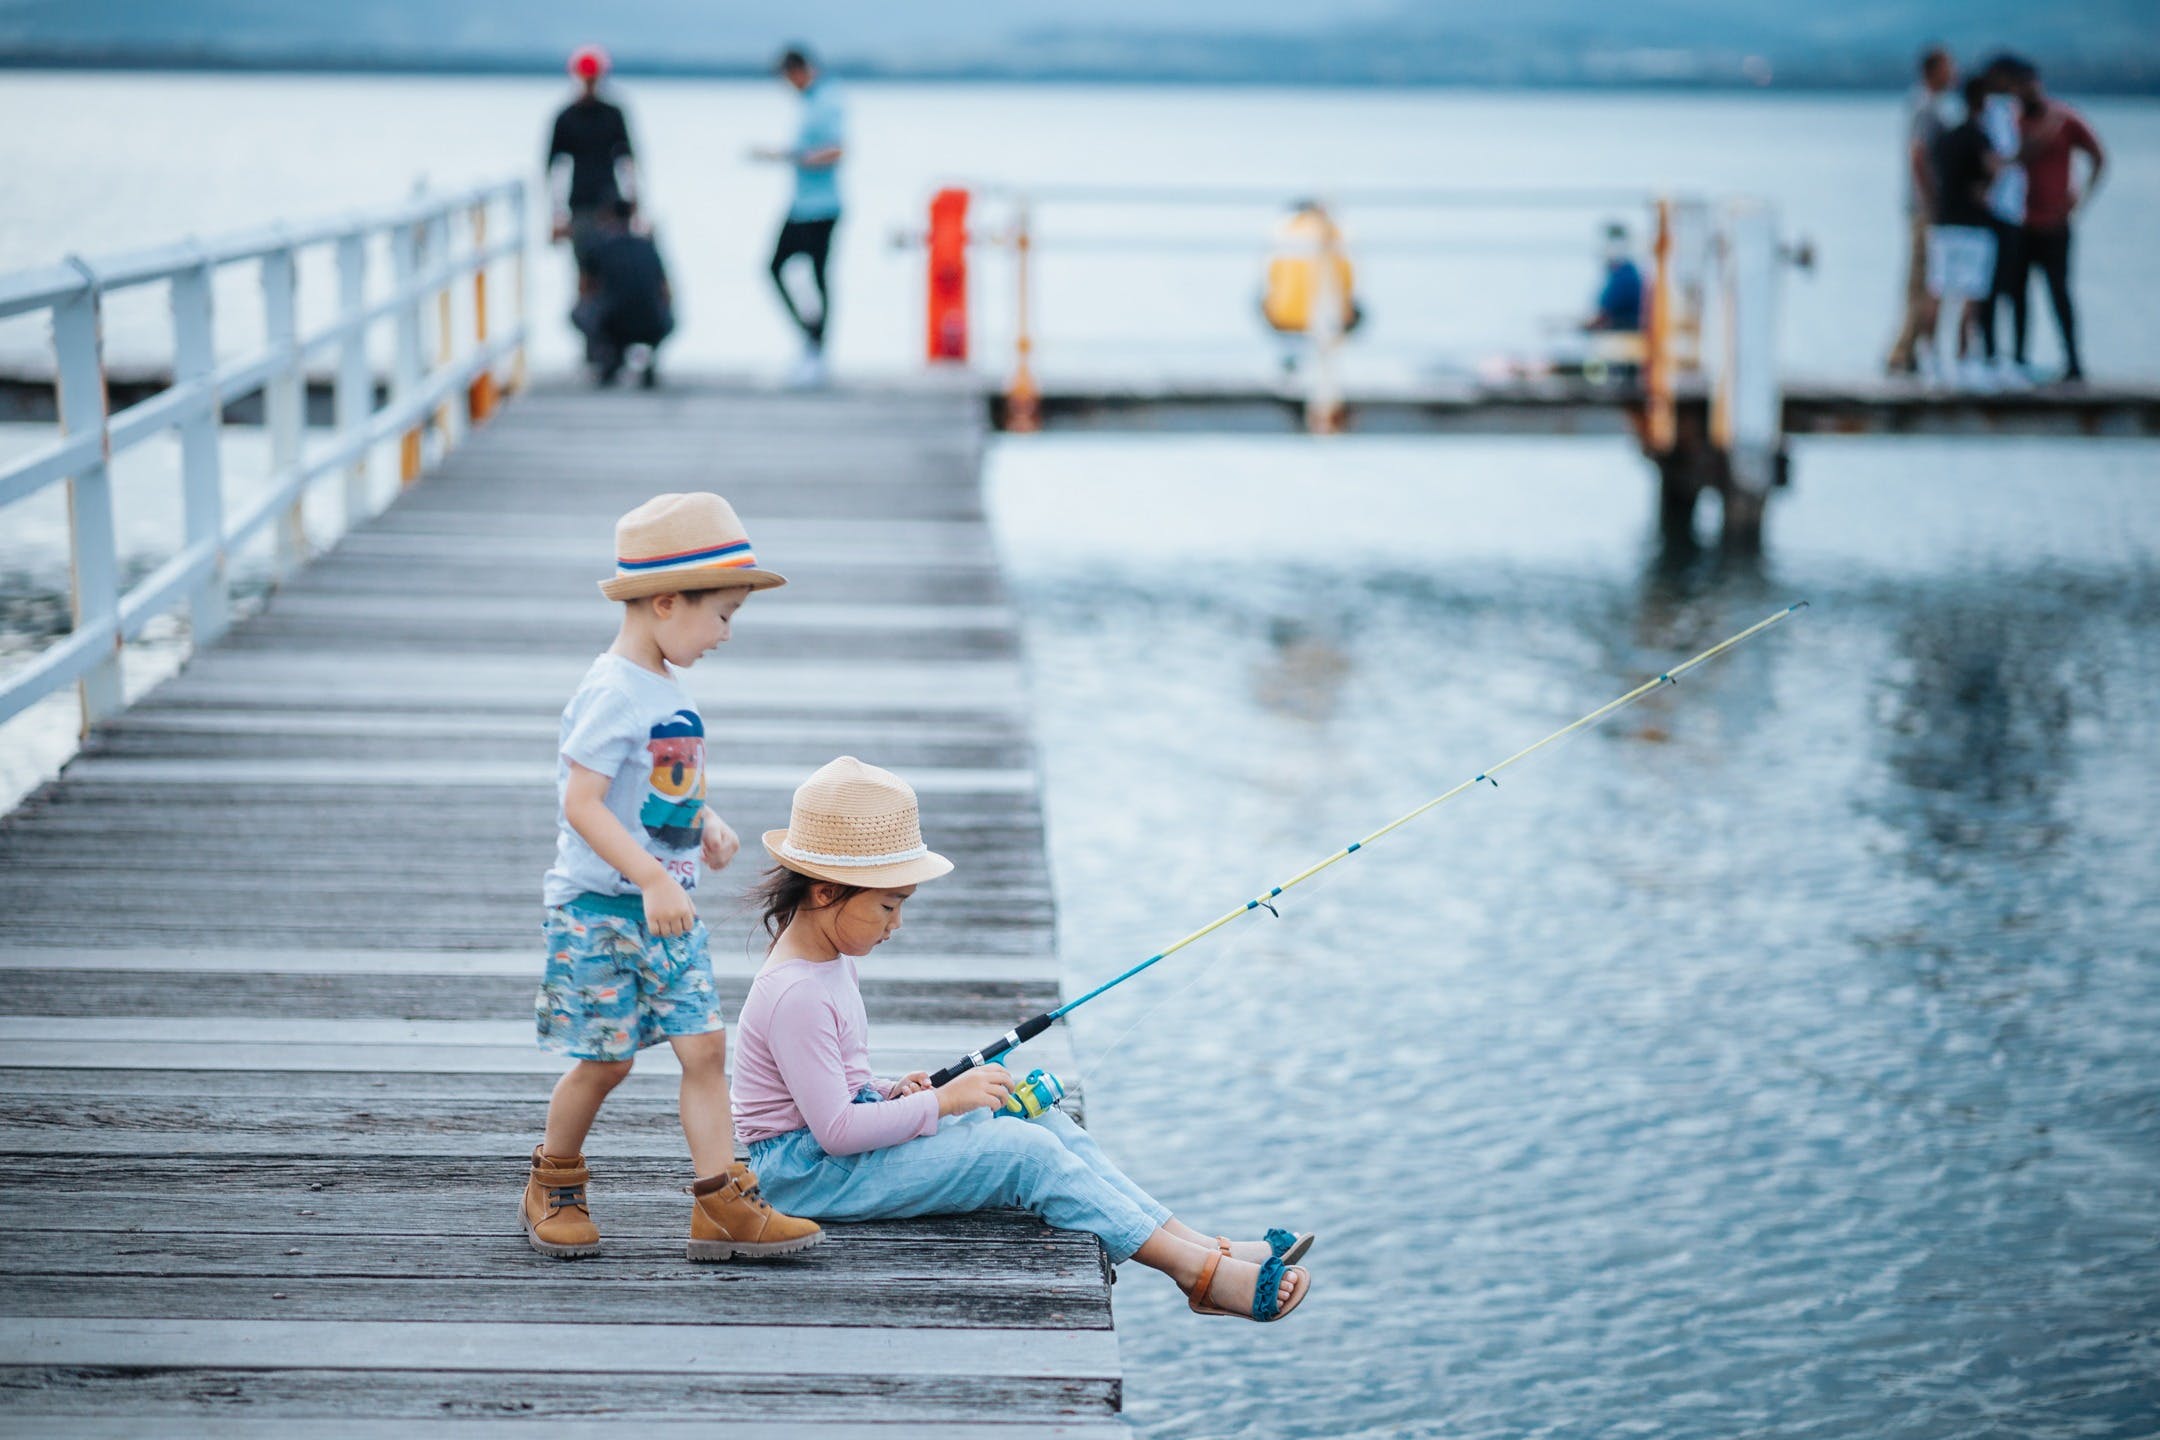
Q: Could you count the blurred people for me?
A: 9